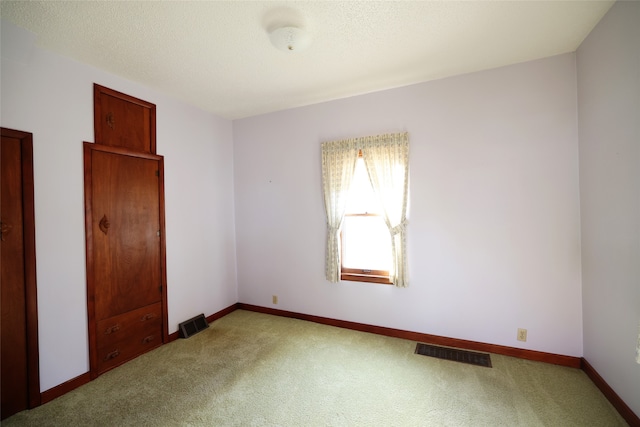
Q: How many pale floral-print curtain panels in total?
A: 2